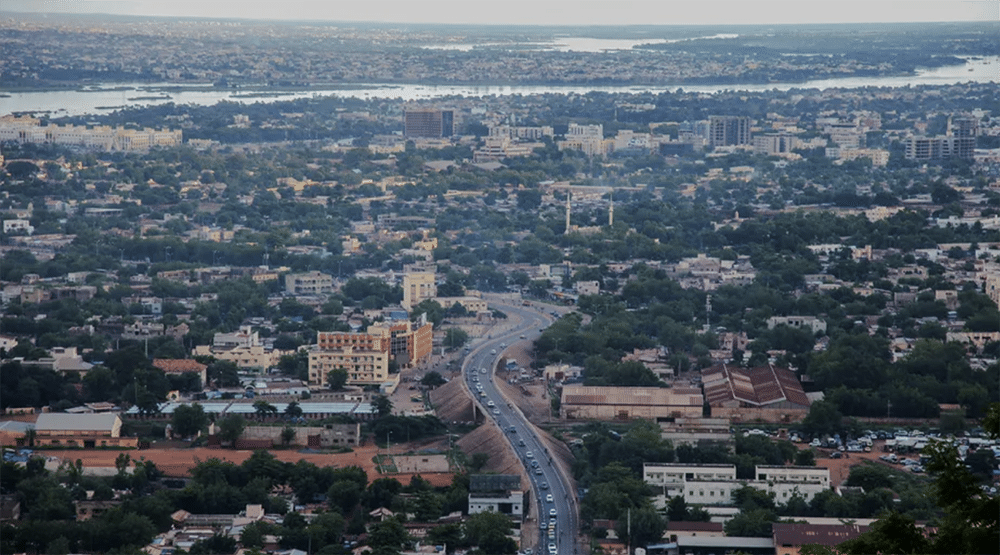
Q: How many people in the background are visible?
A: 0